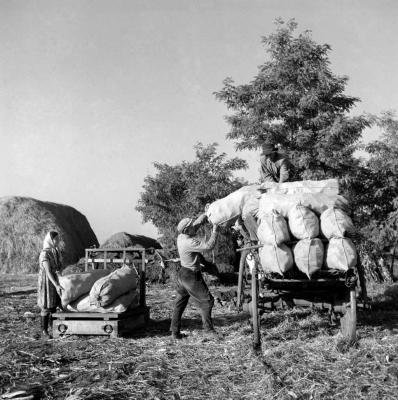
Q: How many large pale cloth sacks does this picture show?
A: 12